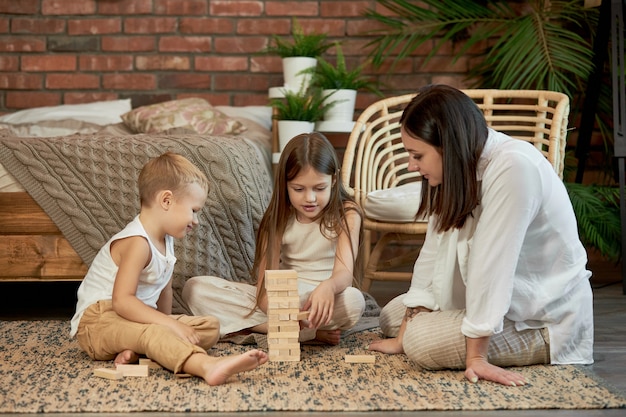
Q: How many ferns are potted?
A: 3